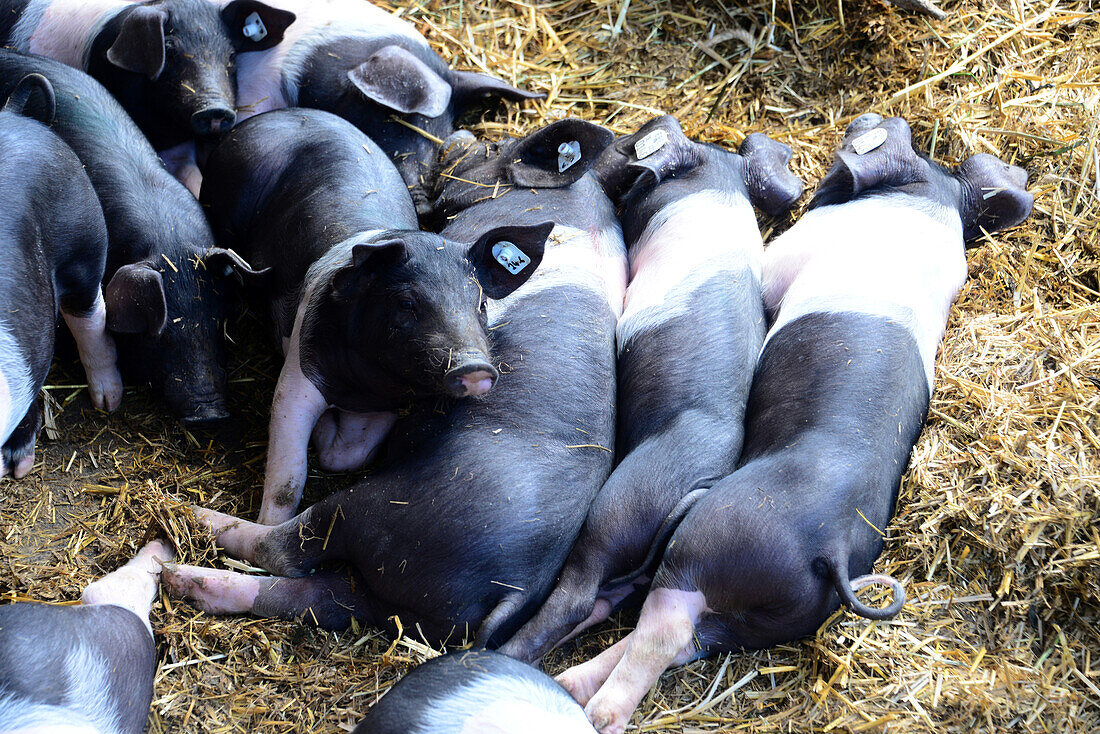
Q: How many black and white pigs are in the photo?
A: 10